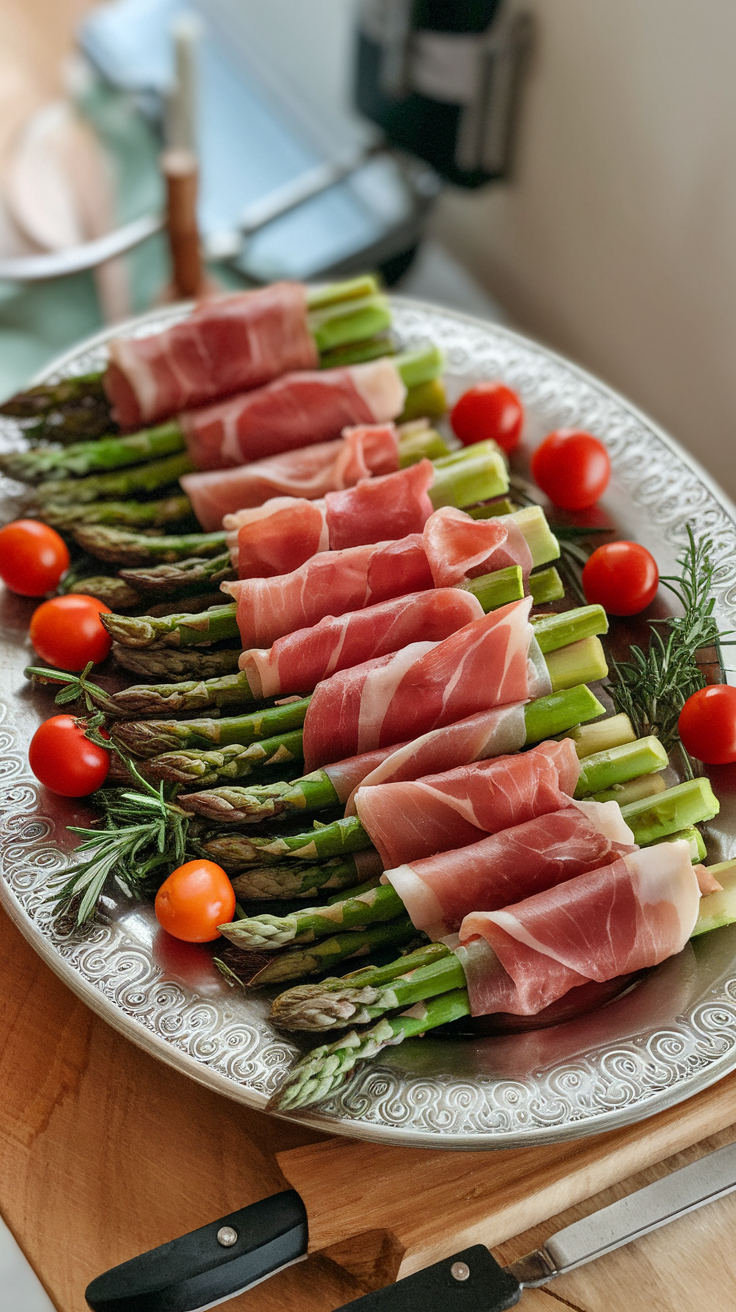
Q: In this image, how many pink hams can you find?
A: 11